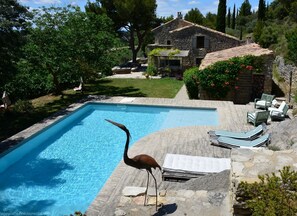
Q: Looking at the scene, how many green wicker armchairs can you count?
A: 3